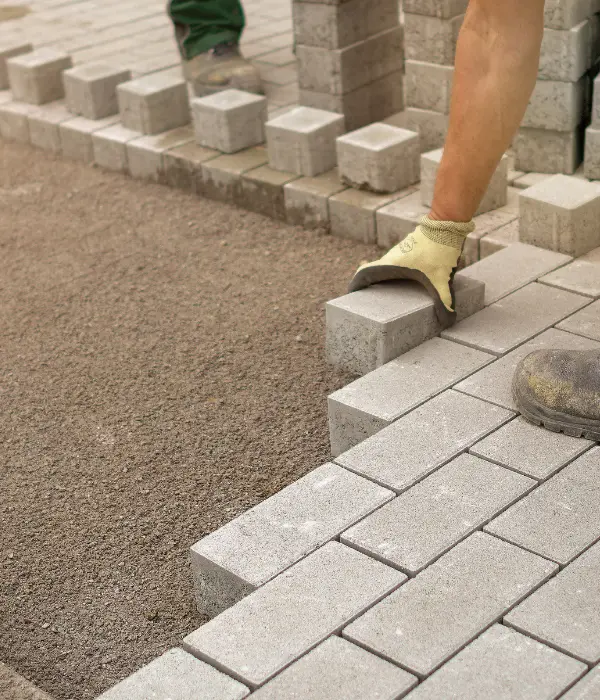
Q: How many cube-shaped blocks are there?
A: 9